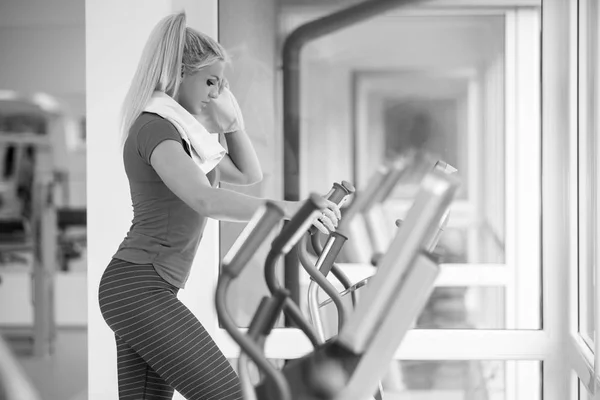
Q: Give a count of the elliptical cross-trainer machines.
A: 2